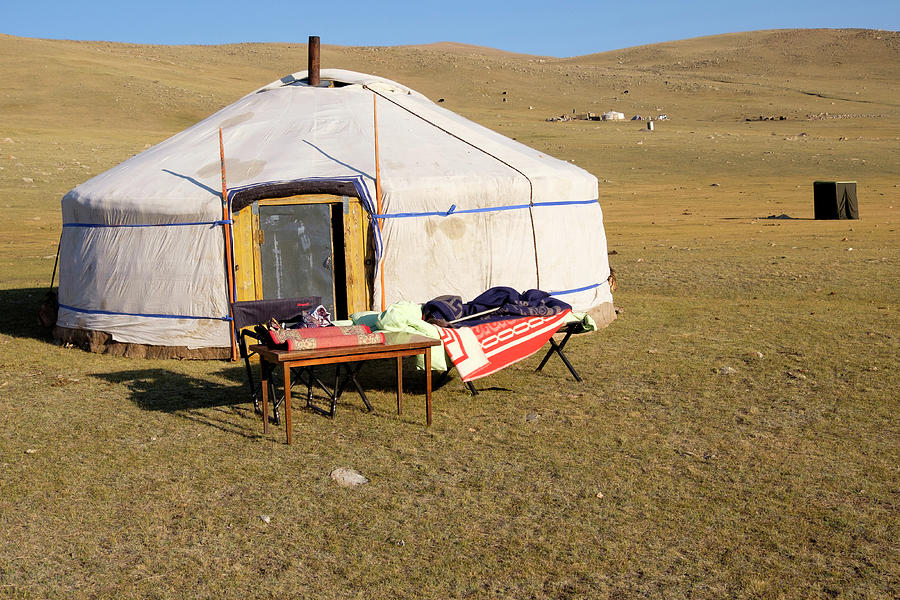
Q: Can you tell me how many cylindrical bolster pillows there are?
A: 2